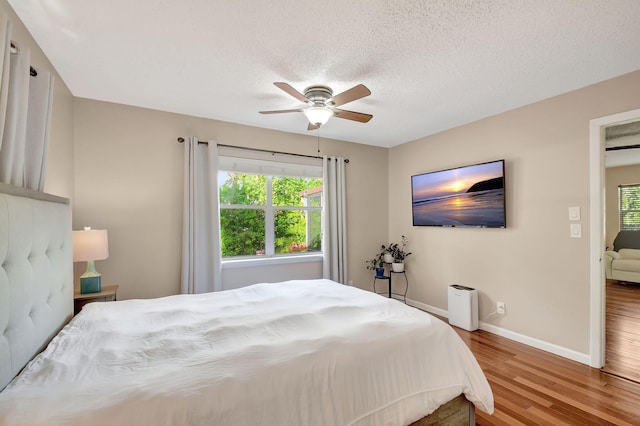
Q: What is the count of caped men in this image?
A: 0